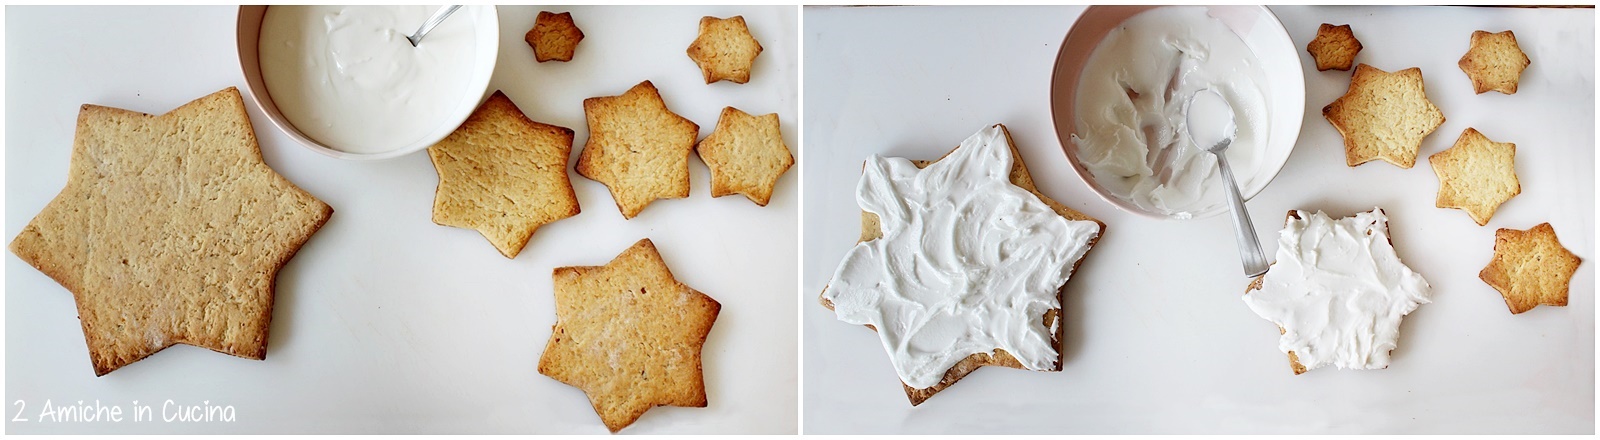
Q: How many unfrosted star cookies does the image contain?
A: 12